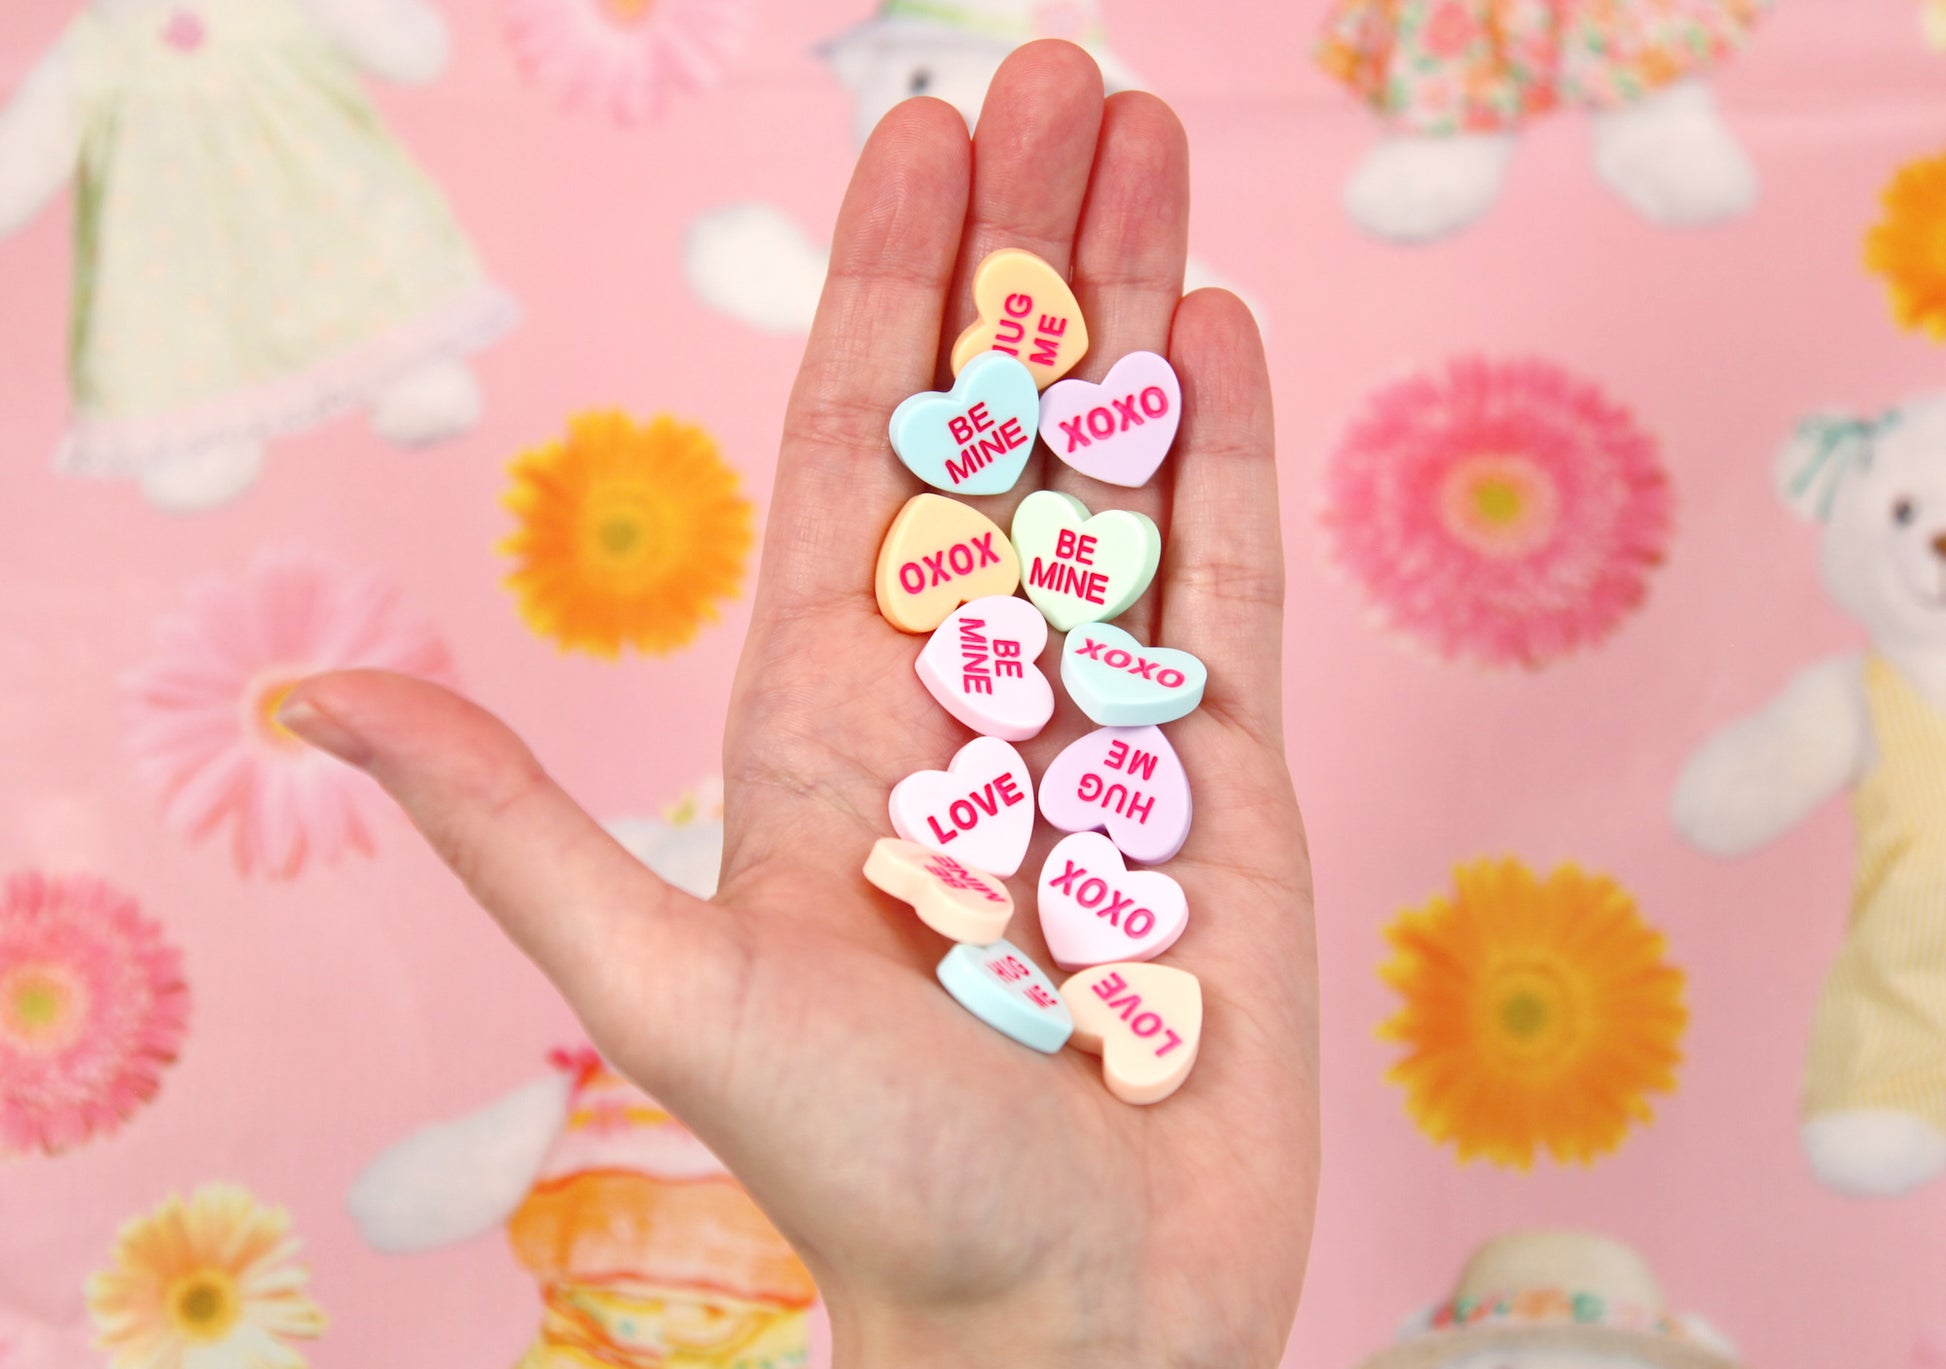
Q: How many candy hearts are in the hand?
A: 13